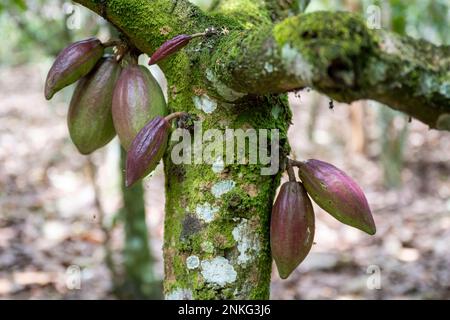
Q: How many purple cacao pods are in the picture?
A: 7